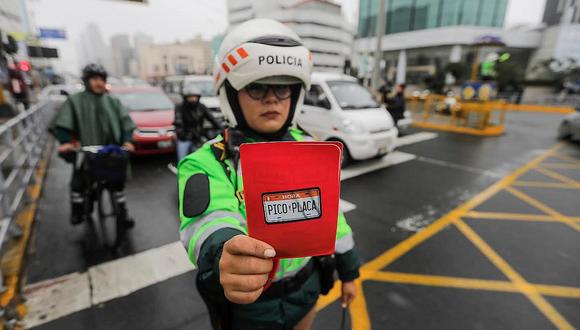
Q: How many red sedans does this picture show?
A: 1